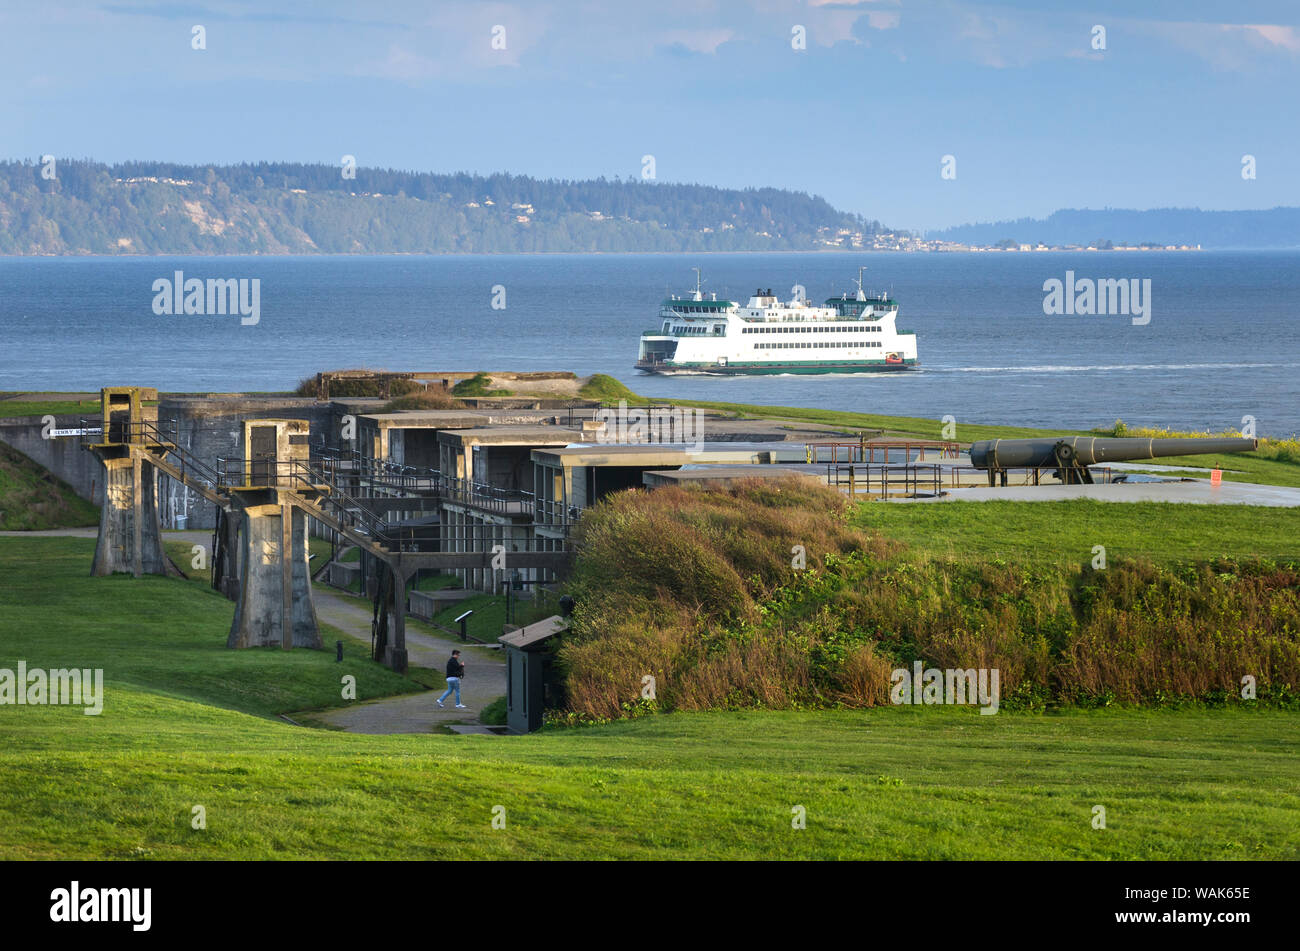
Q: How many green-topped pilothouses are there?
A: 2